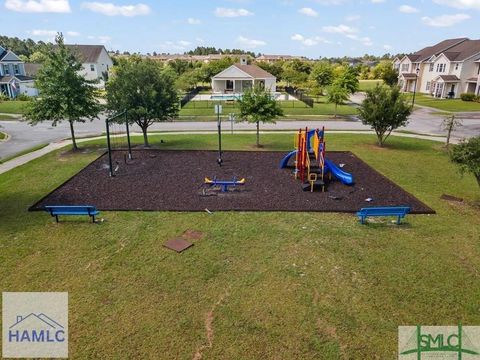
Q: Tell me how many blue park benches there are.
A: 2